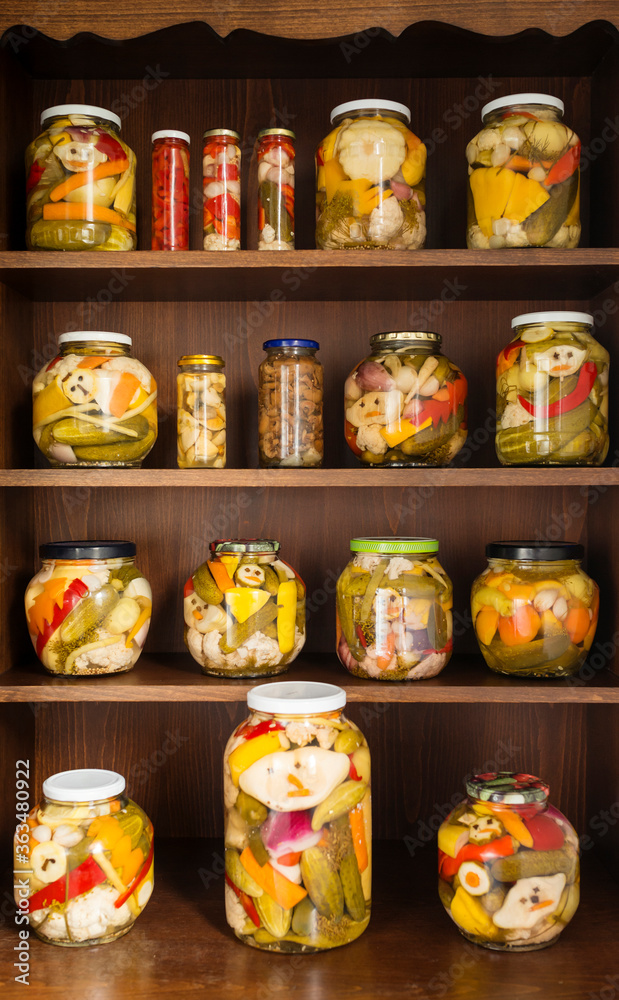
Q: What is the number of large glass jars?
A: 13